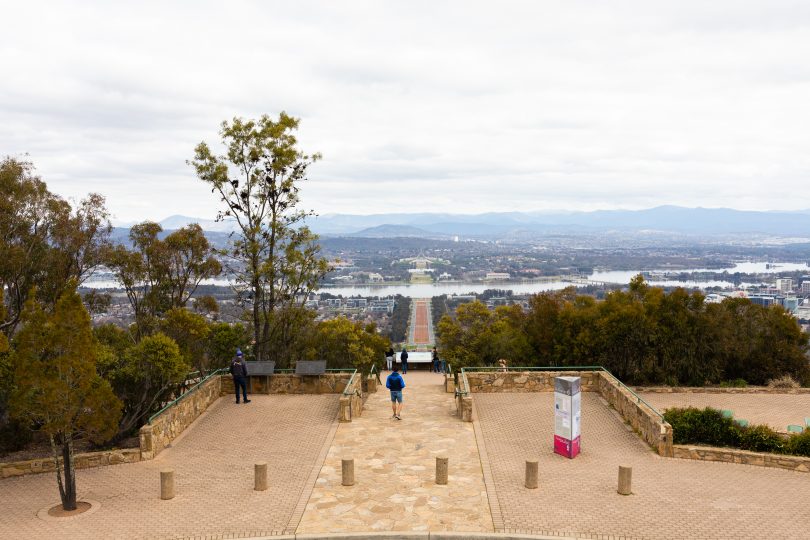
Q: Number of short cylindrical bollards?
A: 6